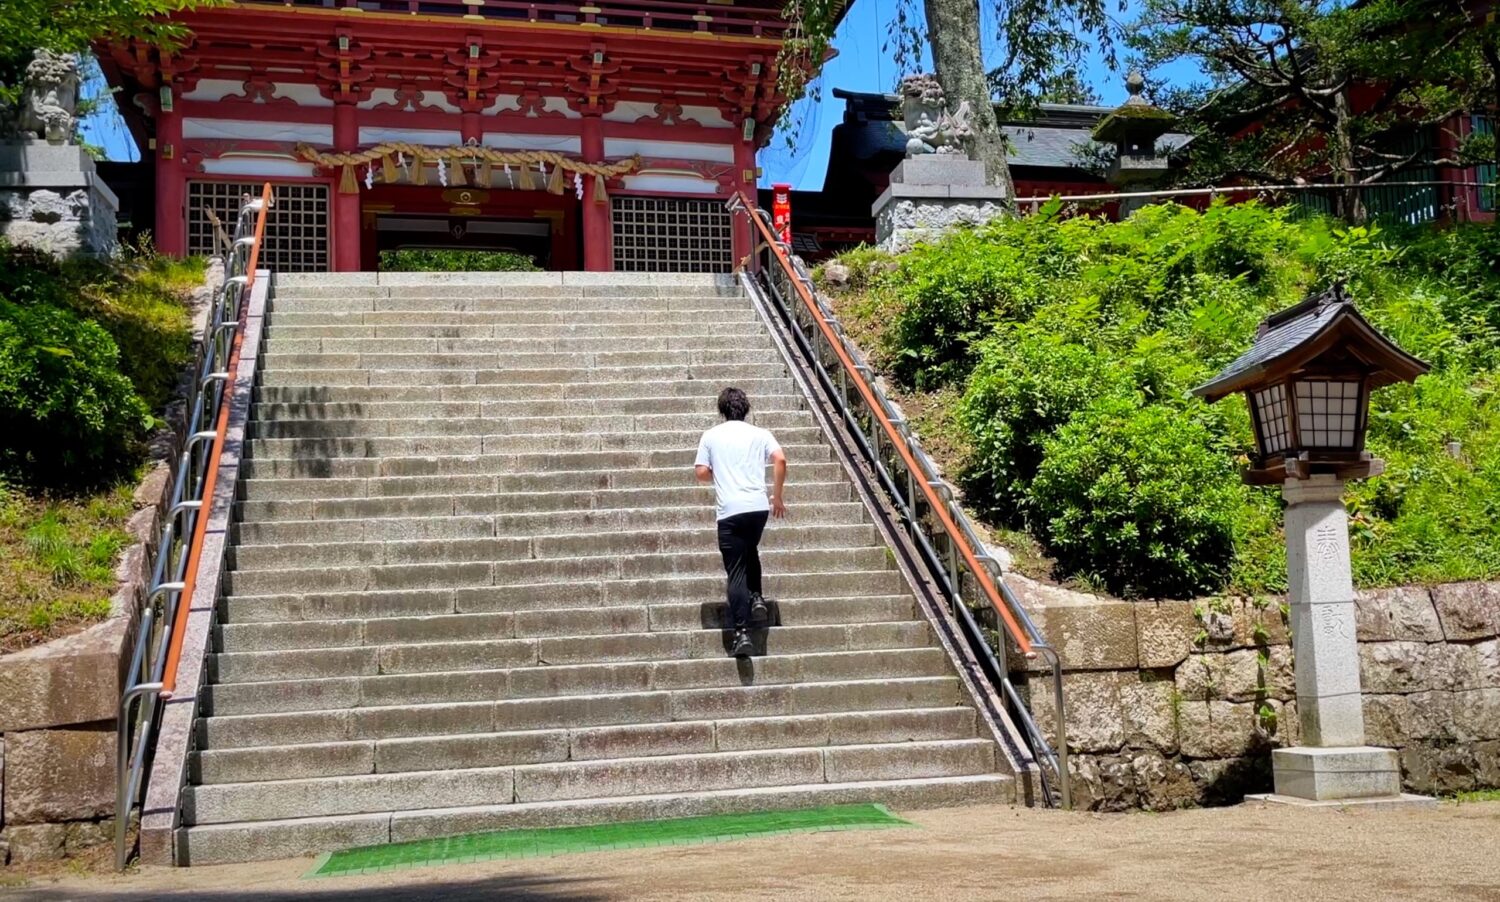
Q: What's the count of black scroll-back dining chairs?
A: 0